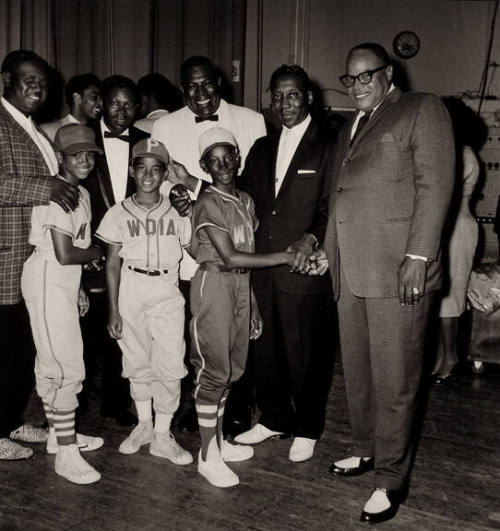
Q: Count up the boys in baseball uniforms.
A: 3